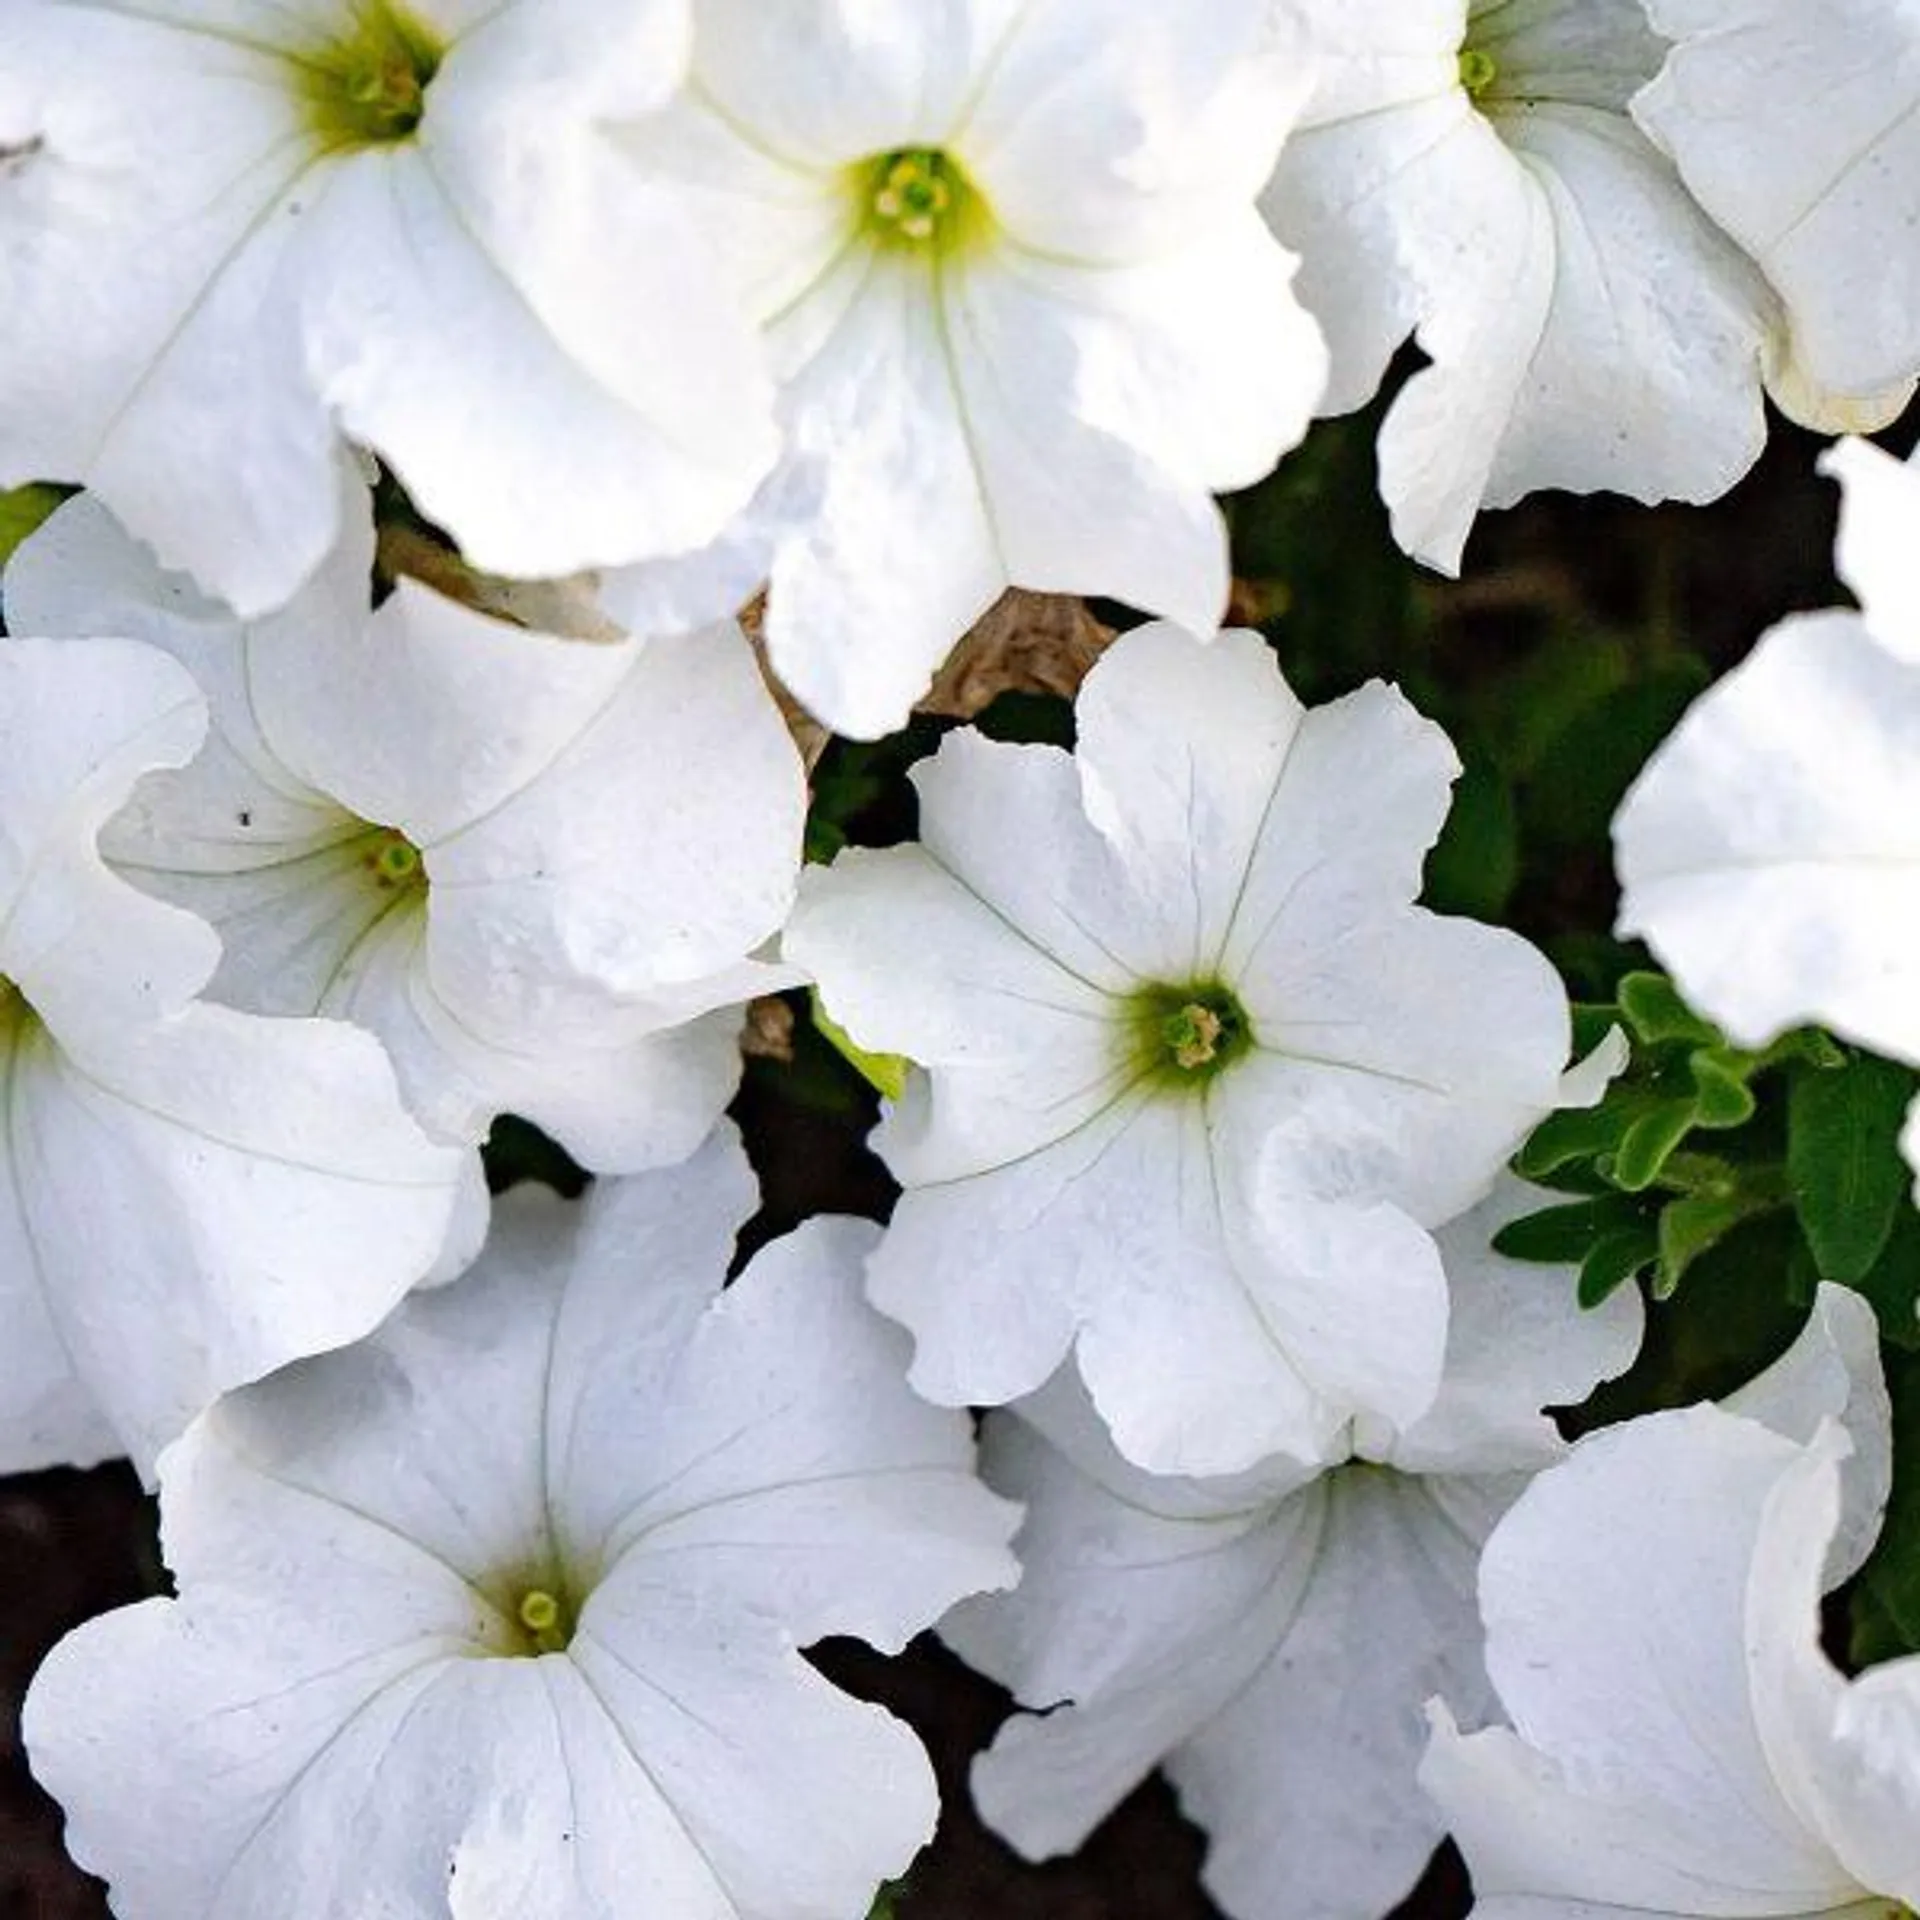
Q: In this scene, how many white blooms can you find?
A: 11